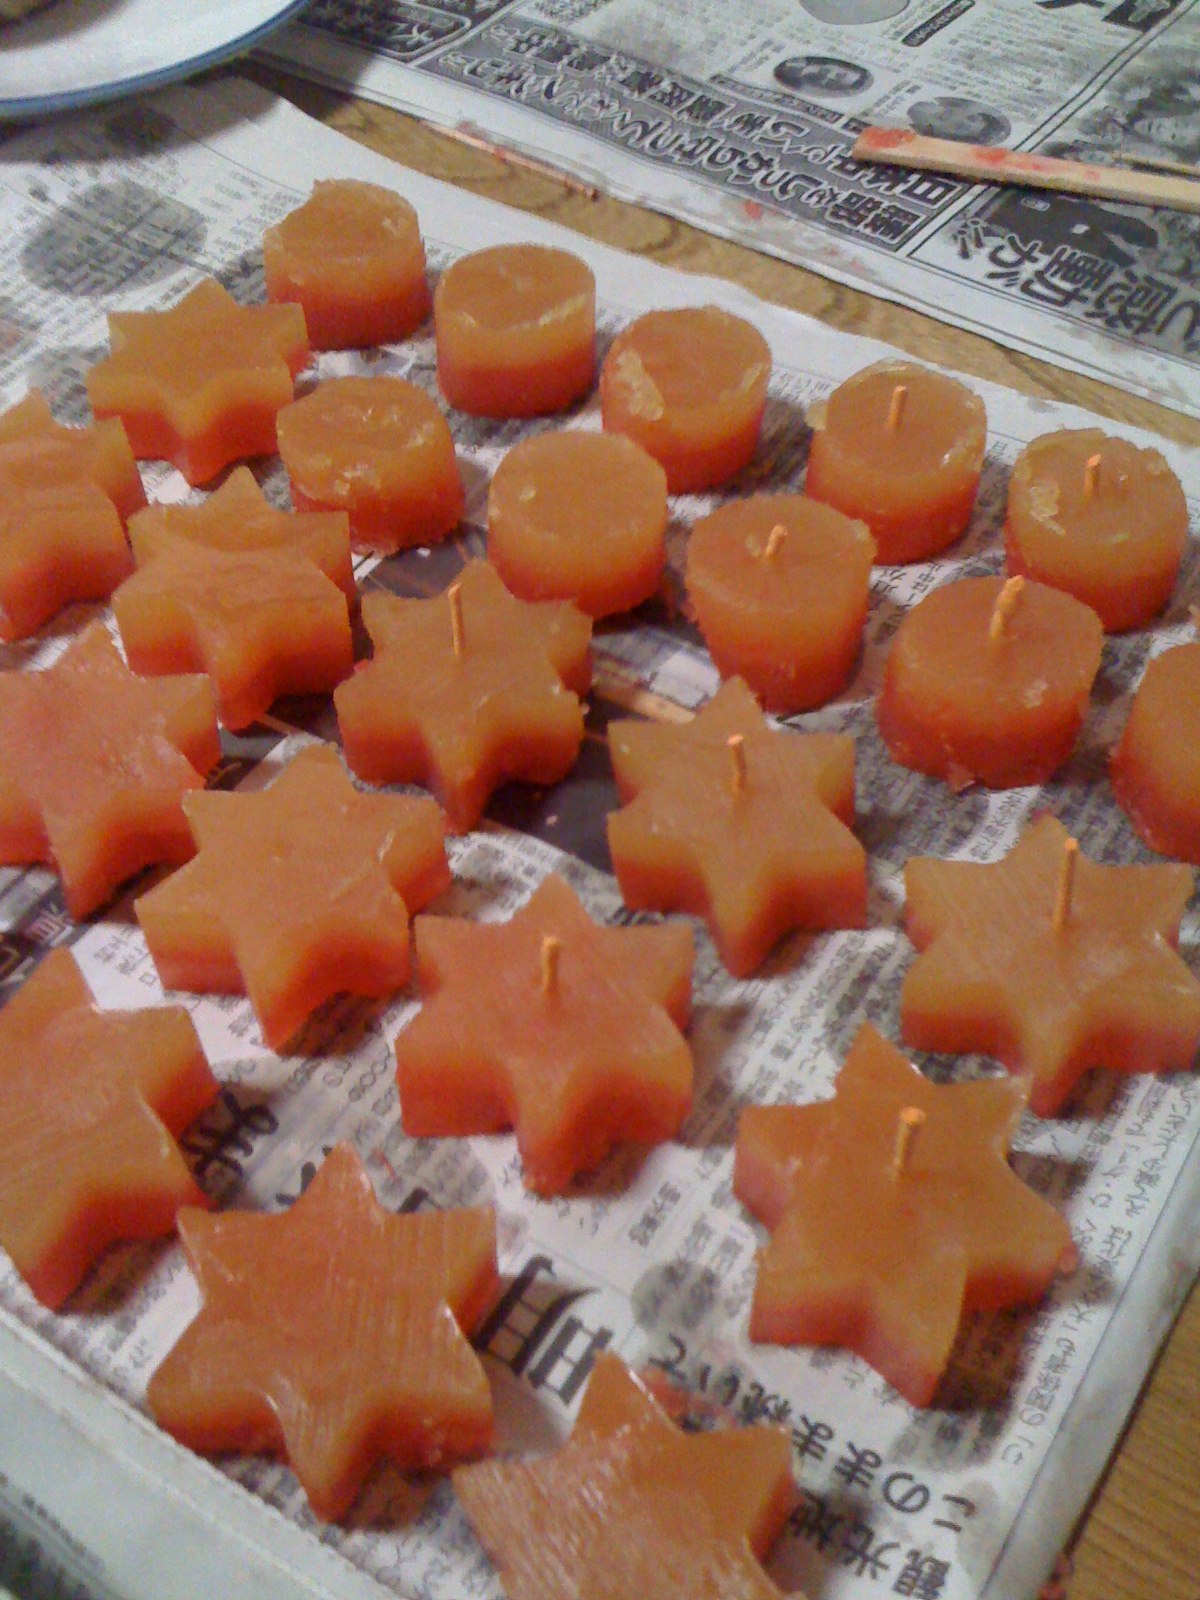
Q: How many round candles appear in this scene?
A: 10